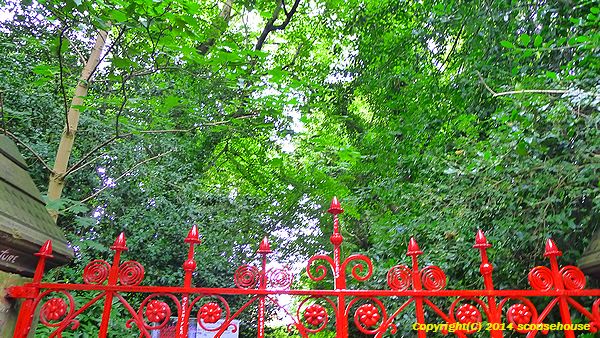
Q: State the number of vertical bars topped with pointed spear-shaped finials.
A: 8